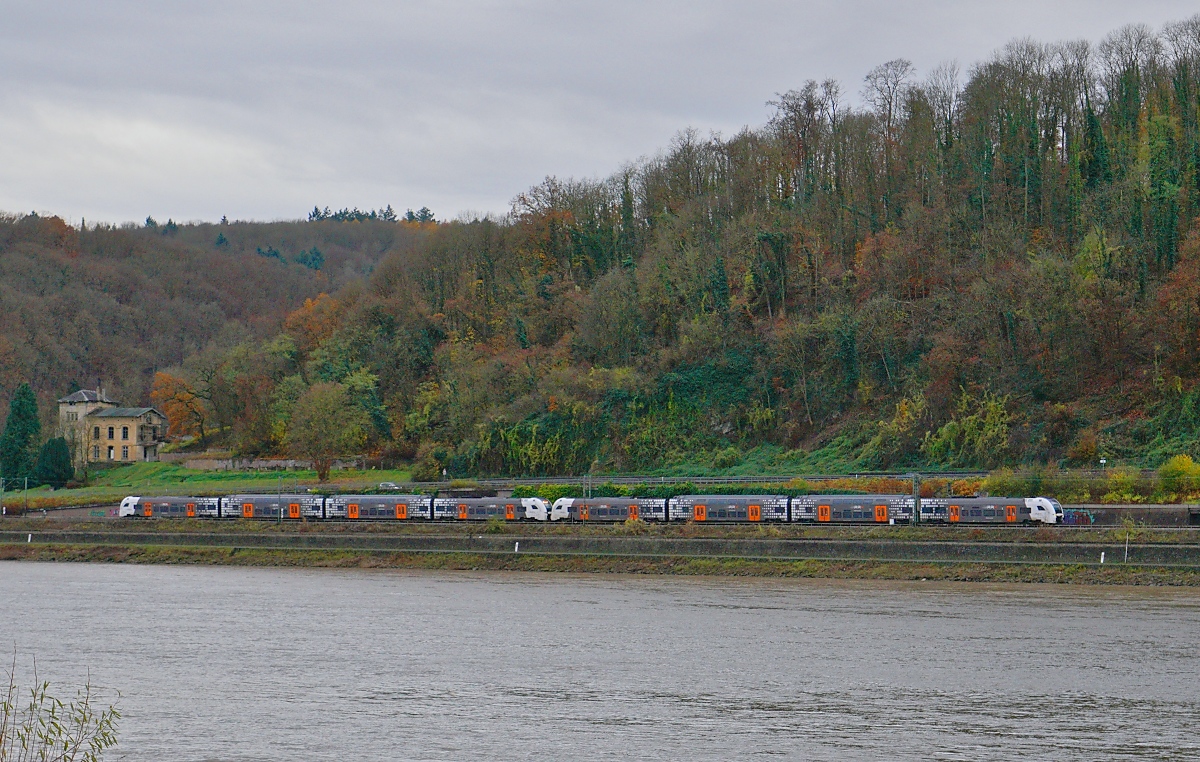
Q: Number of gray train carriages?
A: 8